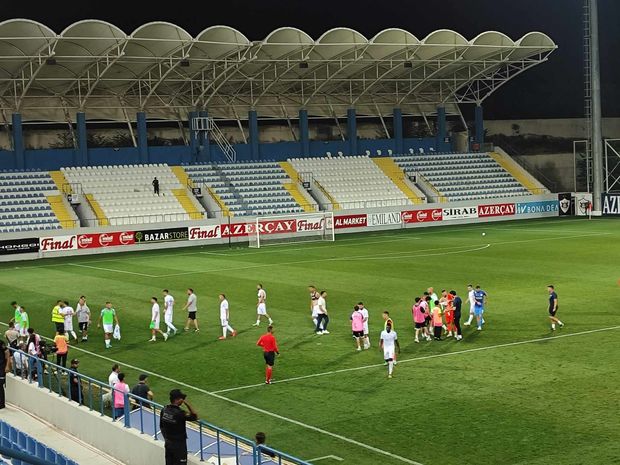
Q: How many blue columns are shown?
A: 11